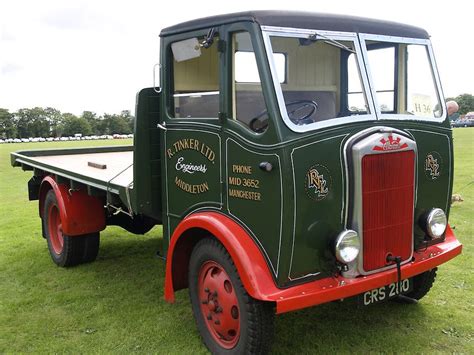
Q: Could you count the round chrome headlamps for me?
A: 2